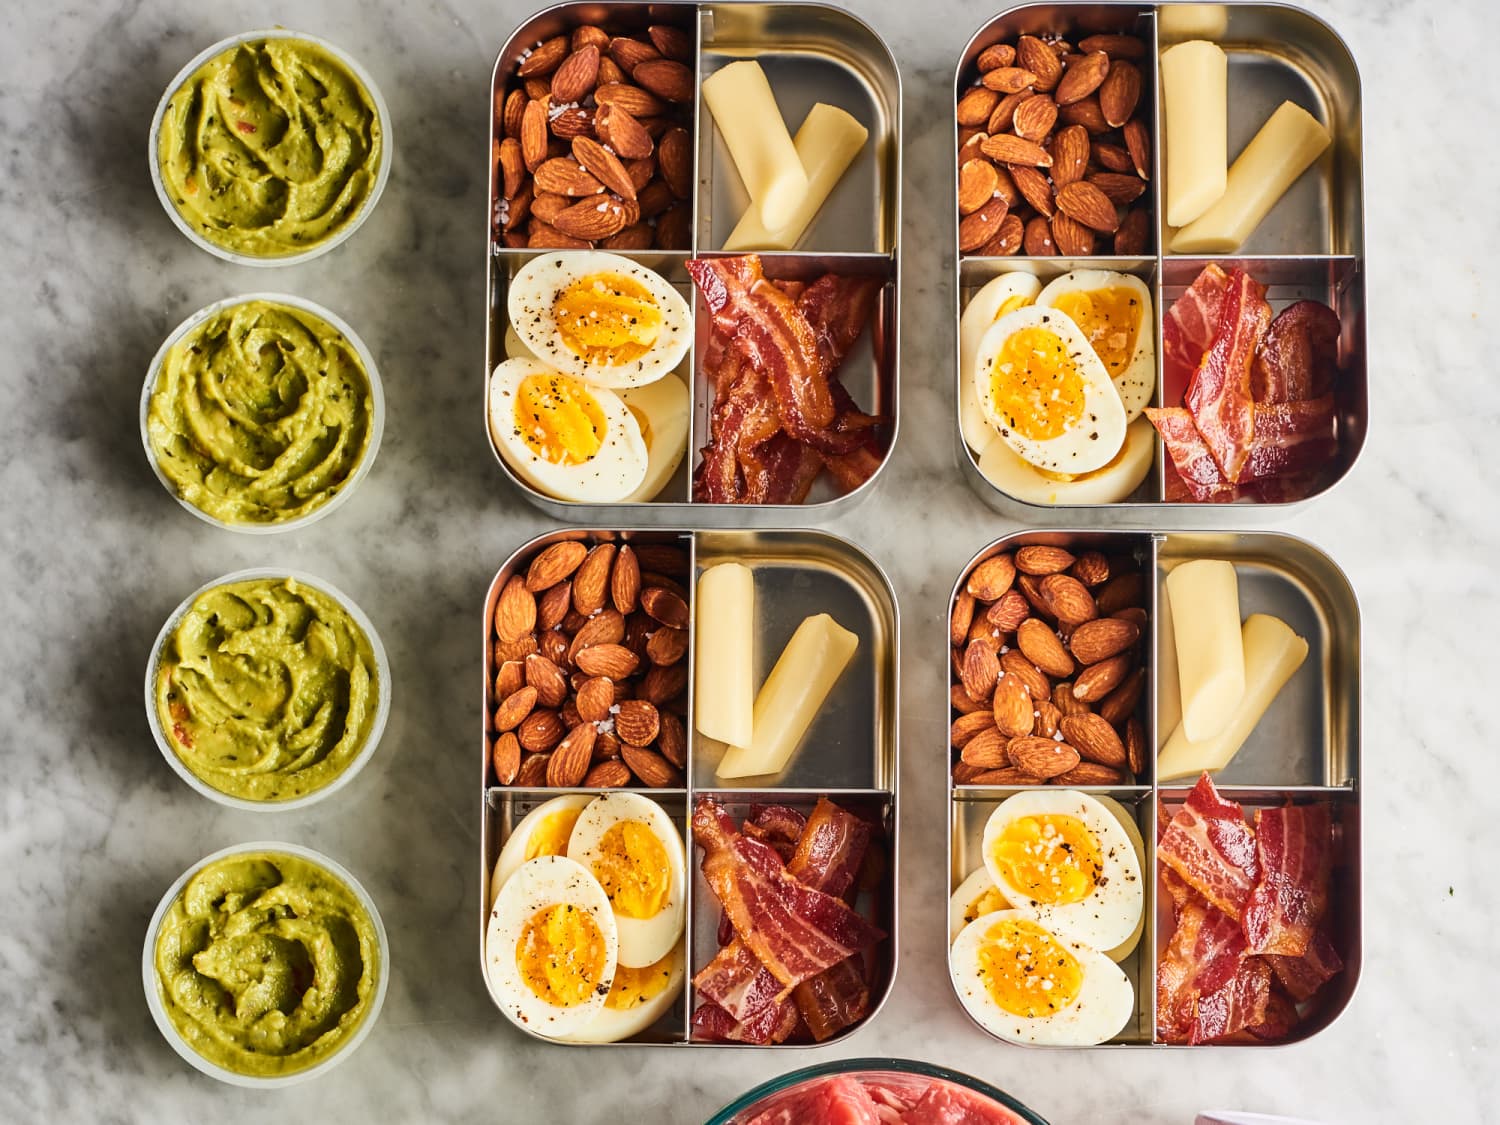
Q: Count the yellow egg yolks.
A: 14